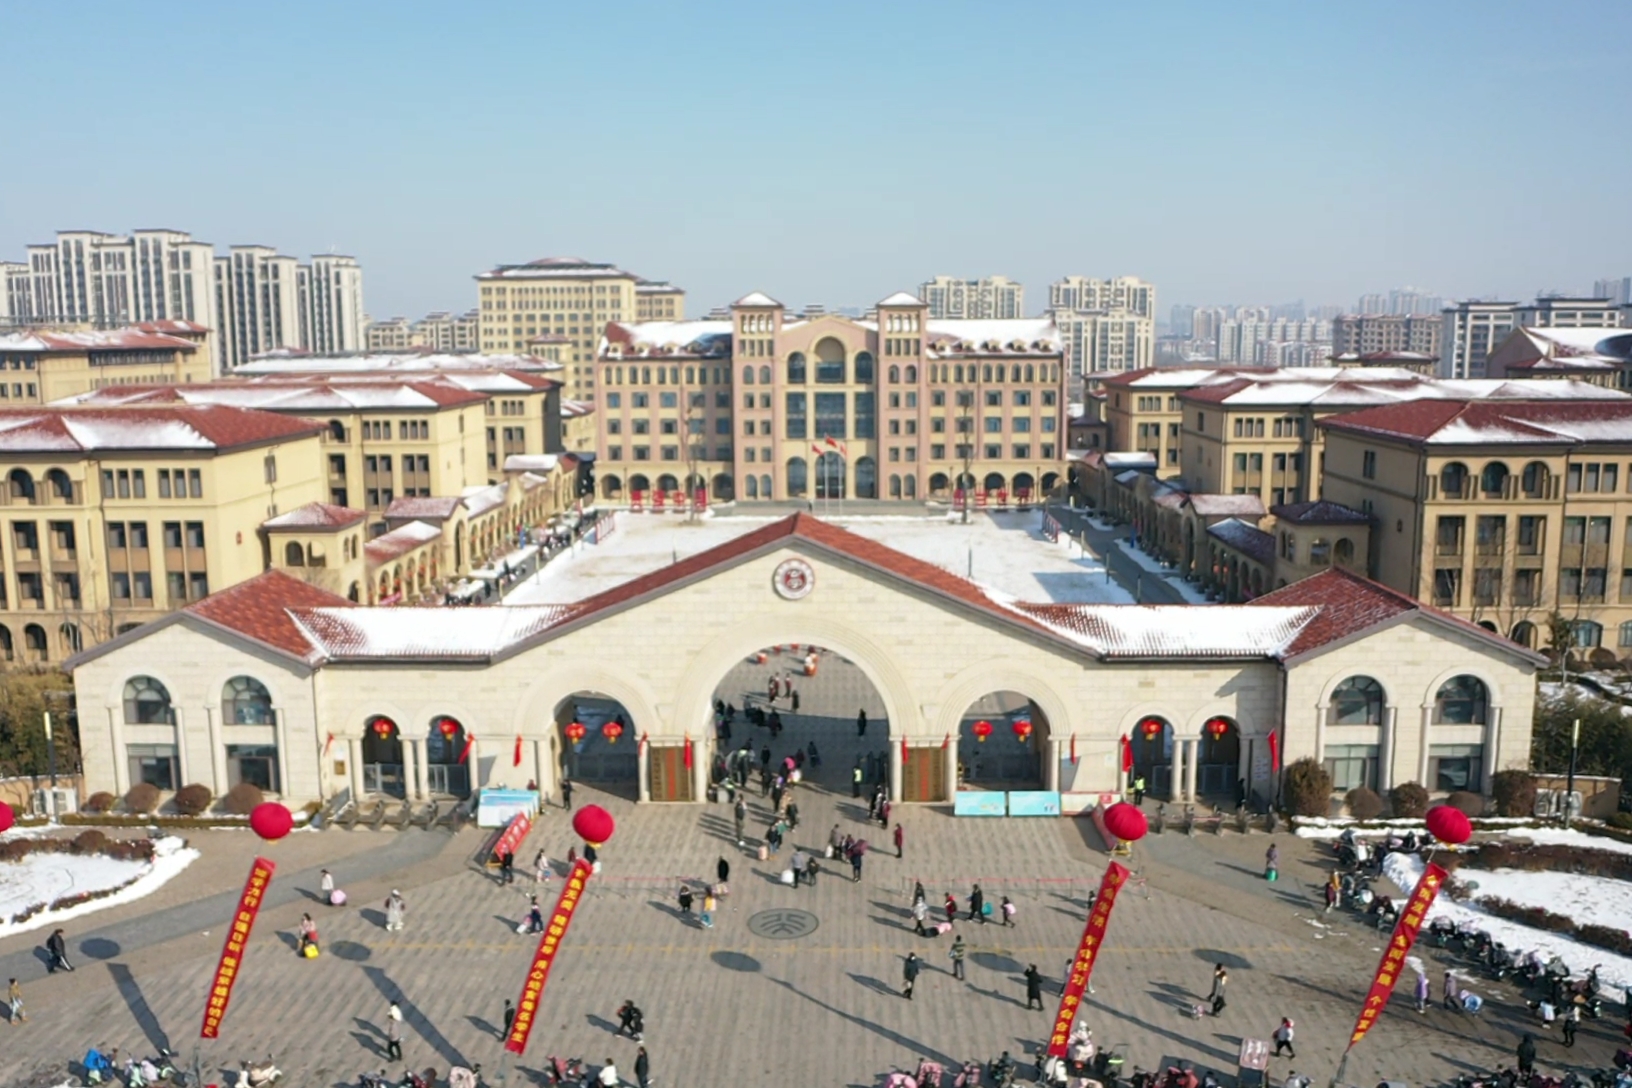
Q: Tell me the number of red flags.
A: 13